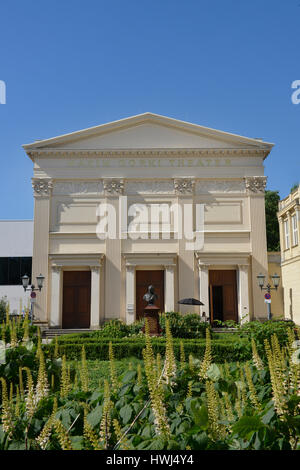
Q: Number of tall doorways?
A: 3